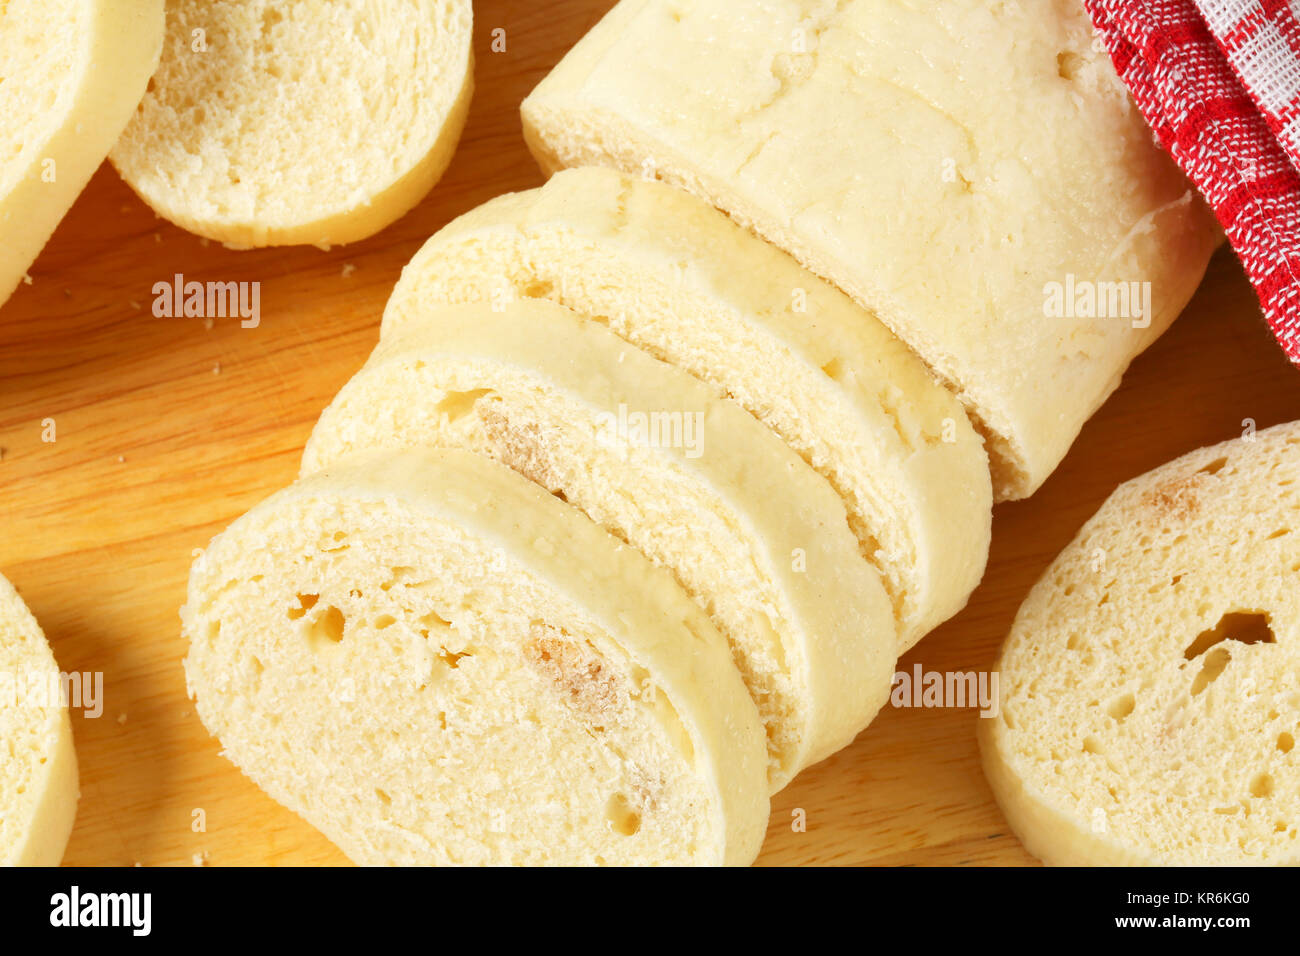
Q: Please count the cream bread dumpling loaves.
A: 1